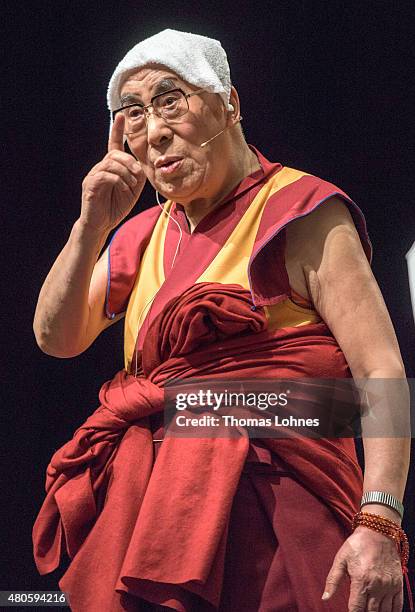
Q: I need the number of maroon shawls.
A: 1